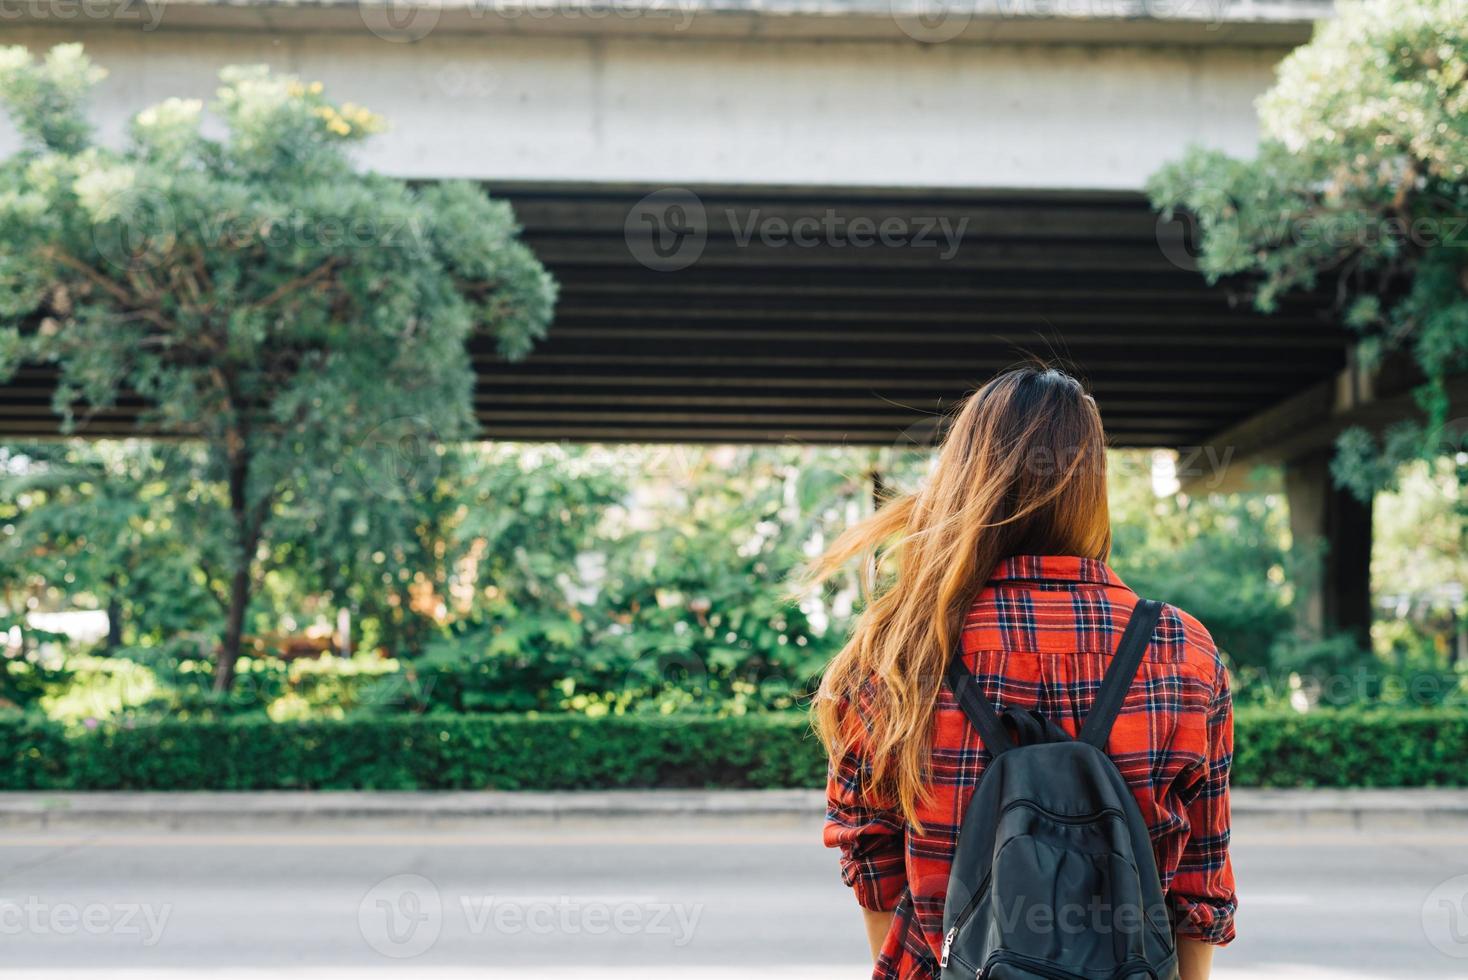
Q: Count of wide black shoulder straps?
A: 2